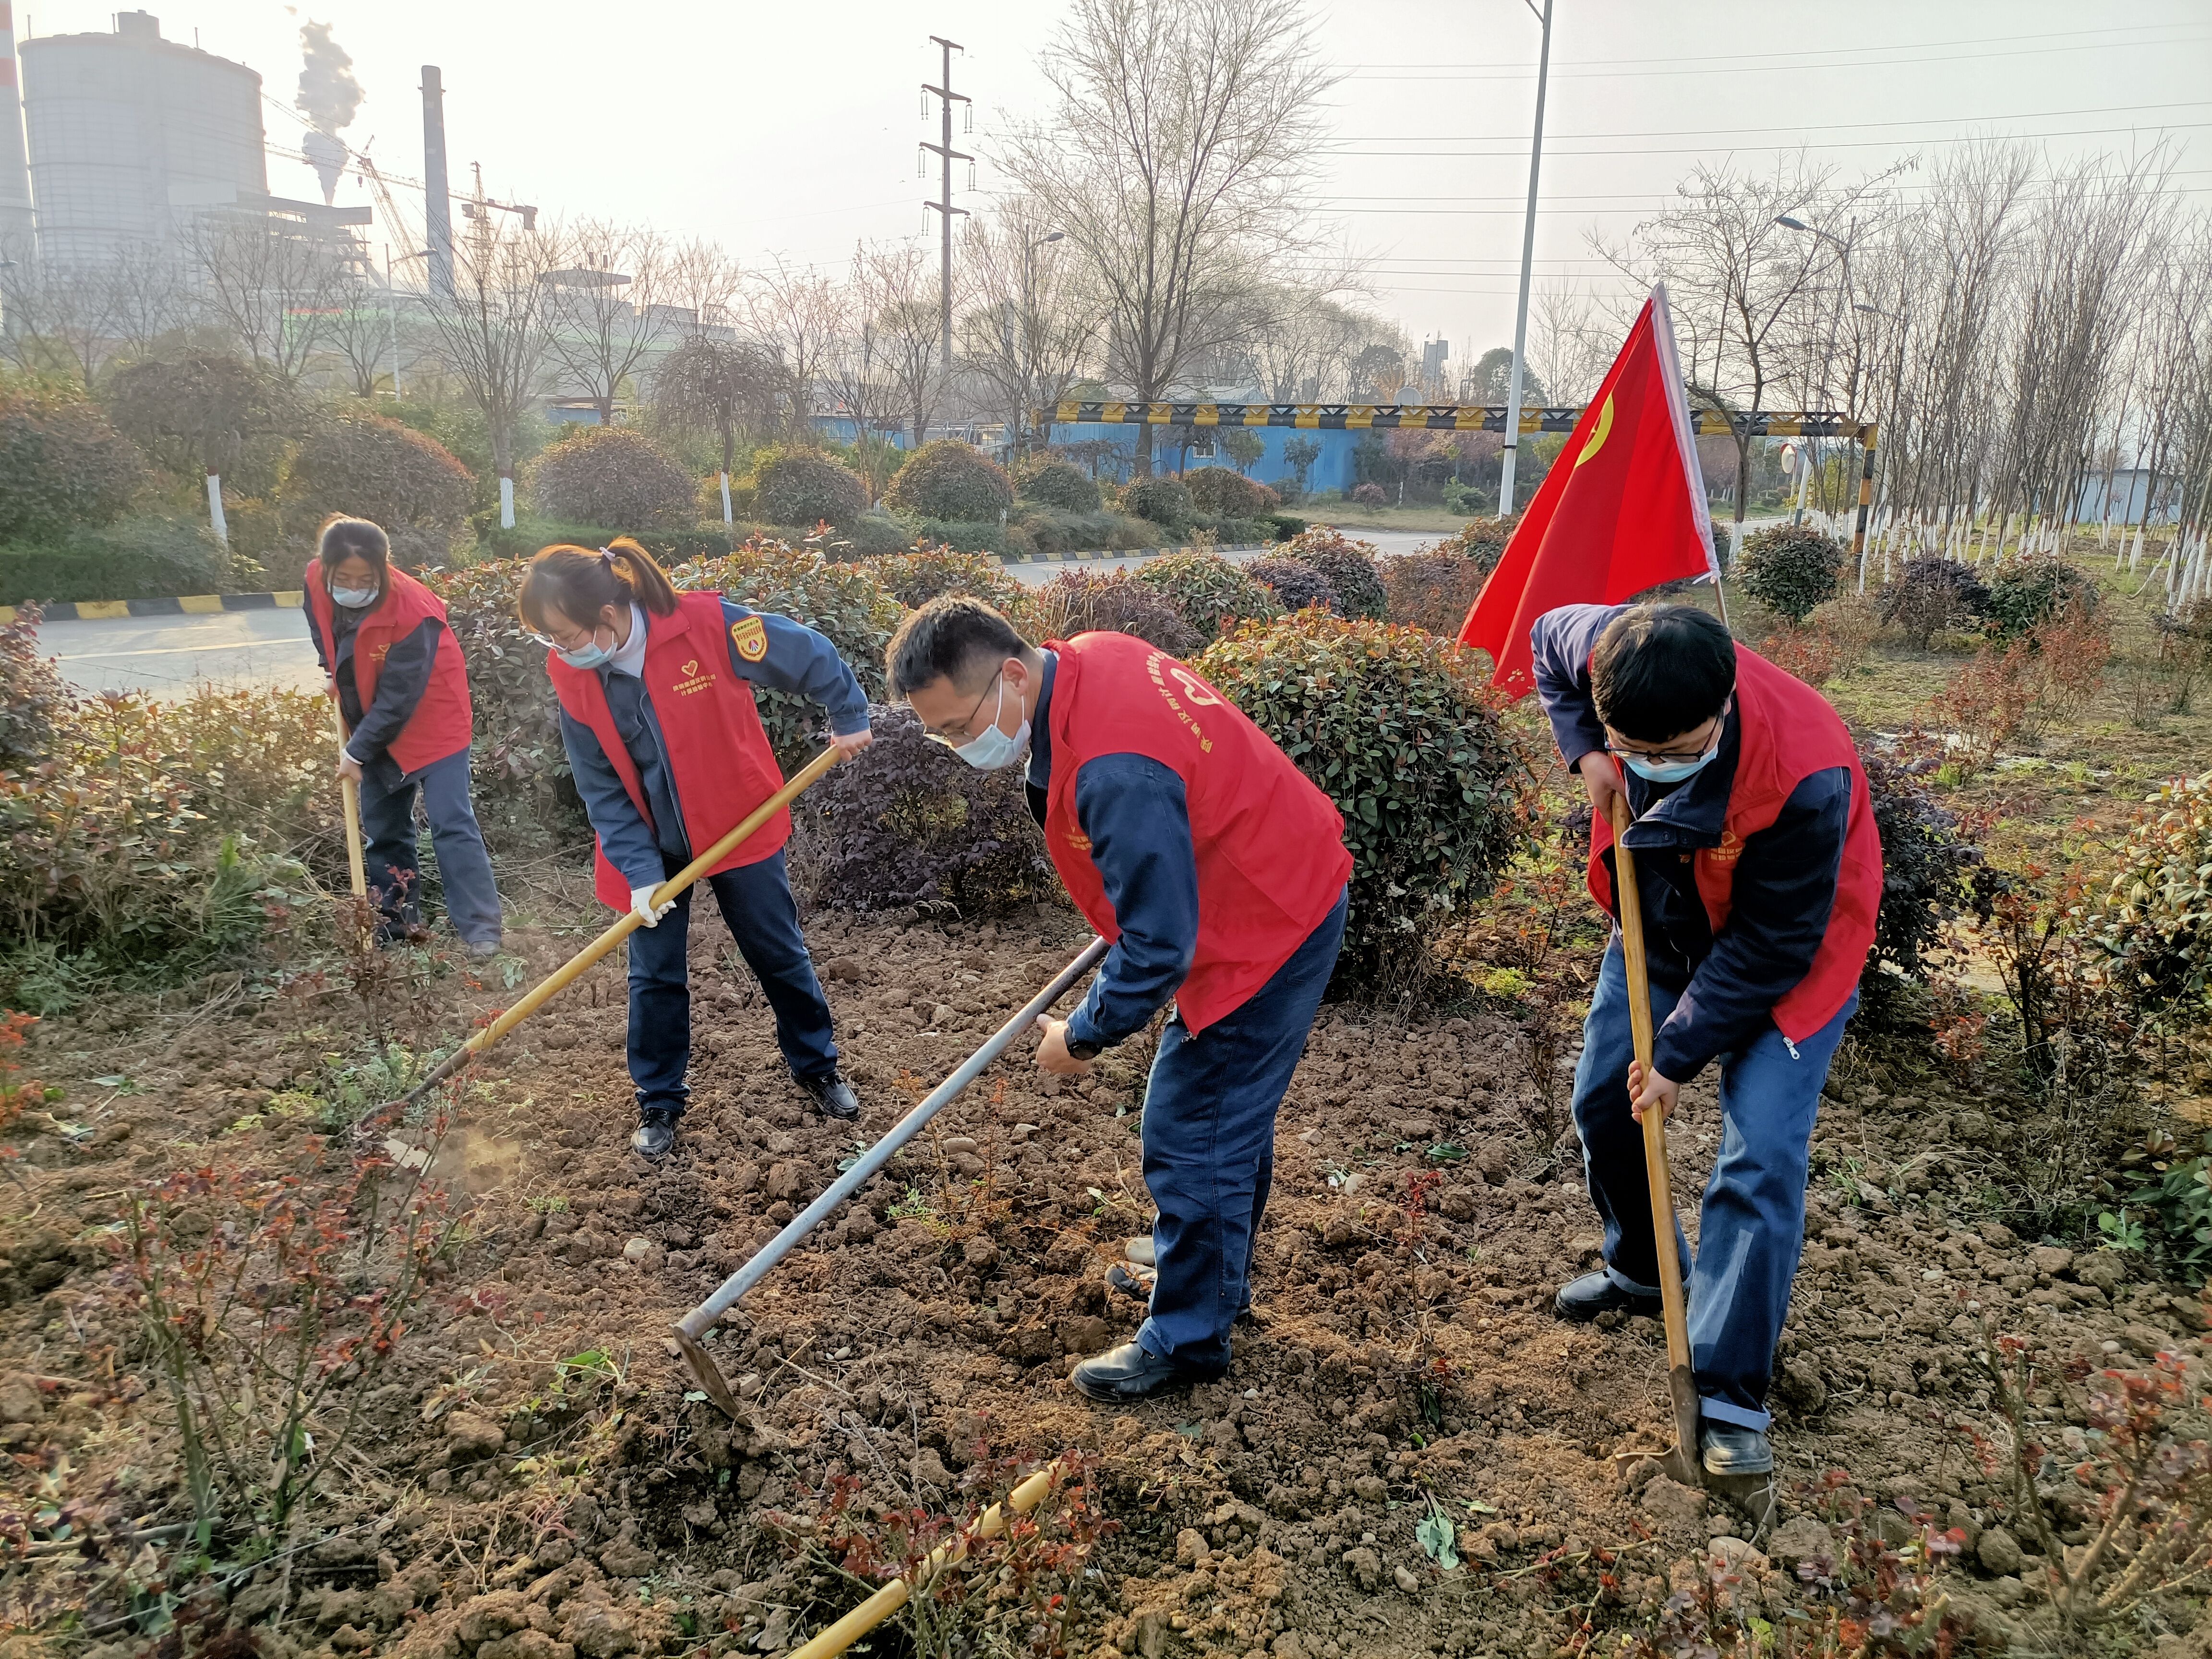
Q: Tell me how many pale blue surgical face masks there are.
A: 4